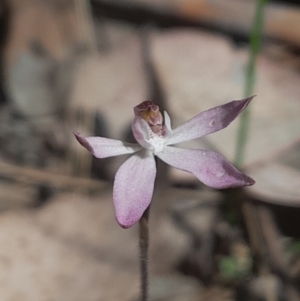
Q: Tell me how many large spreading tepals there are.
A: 4